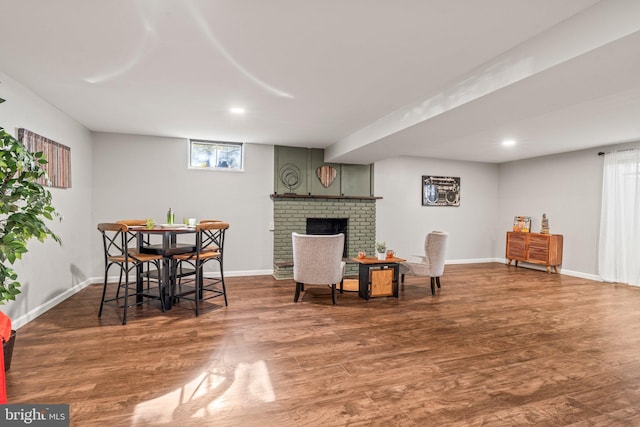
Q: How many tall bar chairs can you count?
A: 4